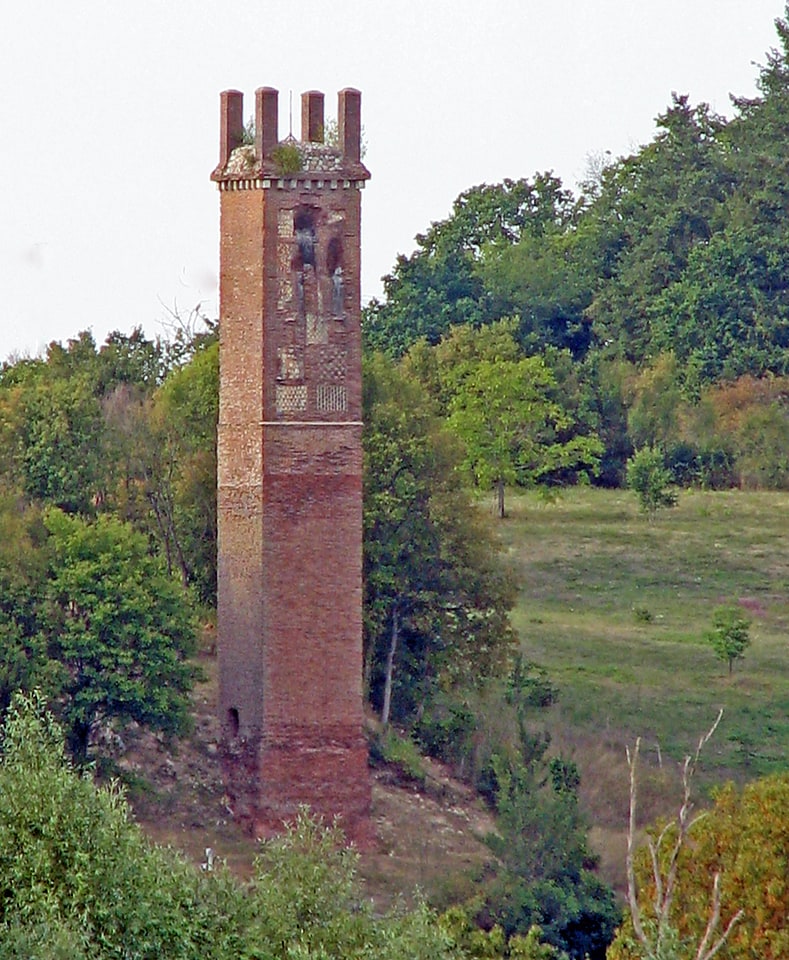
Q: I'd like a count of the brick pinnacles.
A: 4